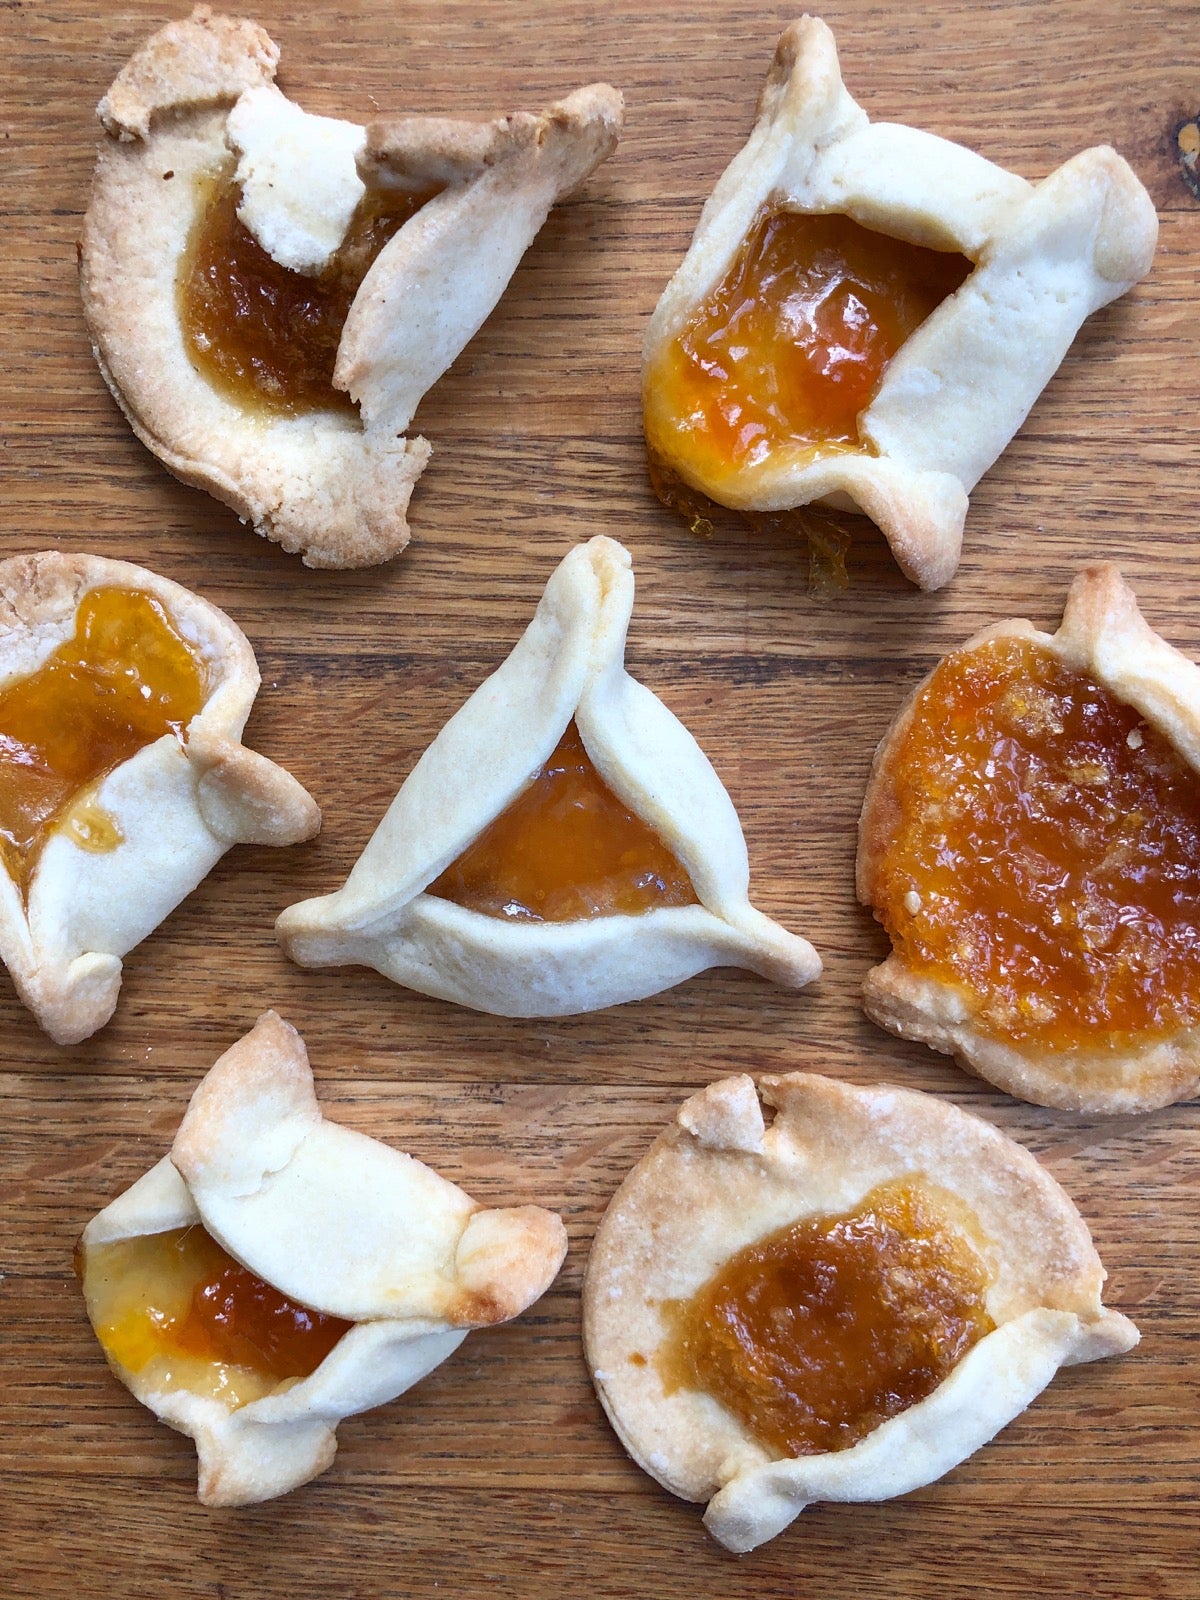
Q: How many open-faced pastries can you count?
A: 7